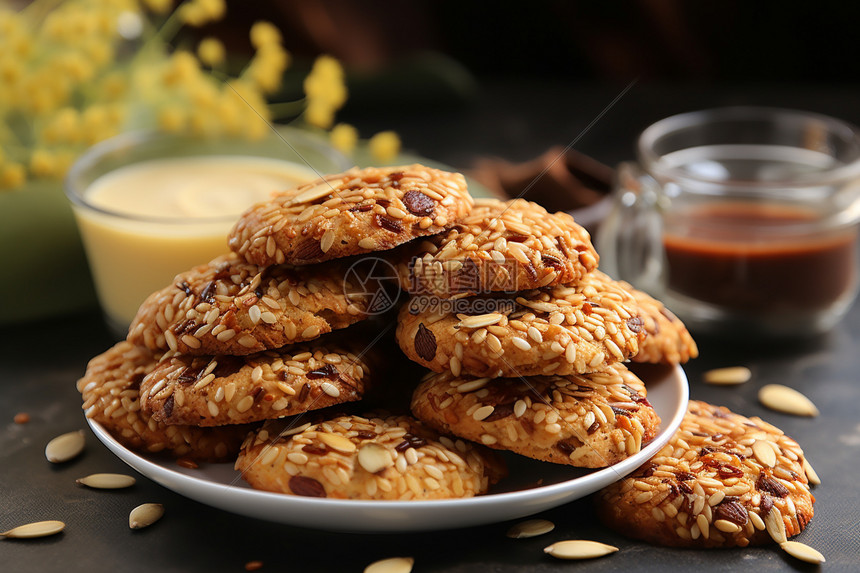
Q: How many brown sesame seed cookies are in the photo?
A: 10